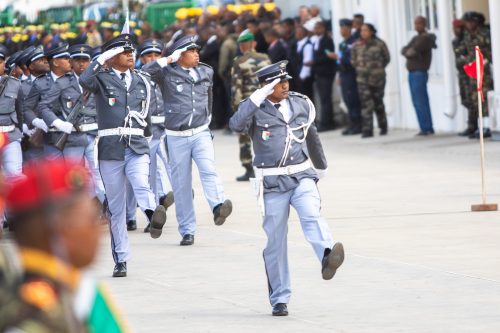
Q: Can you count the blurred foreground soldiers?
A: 1